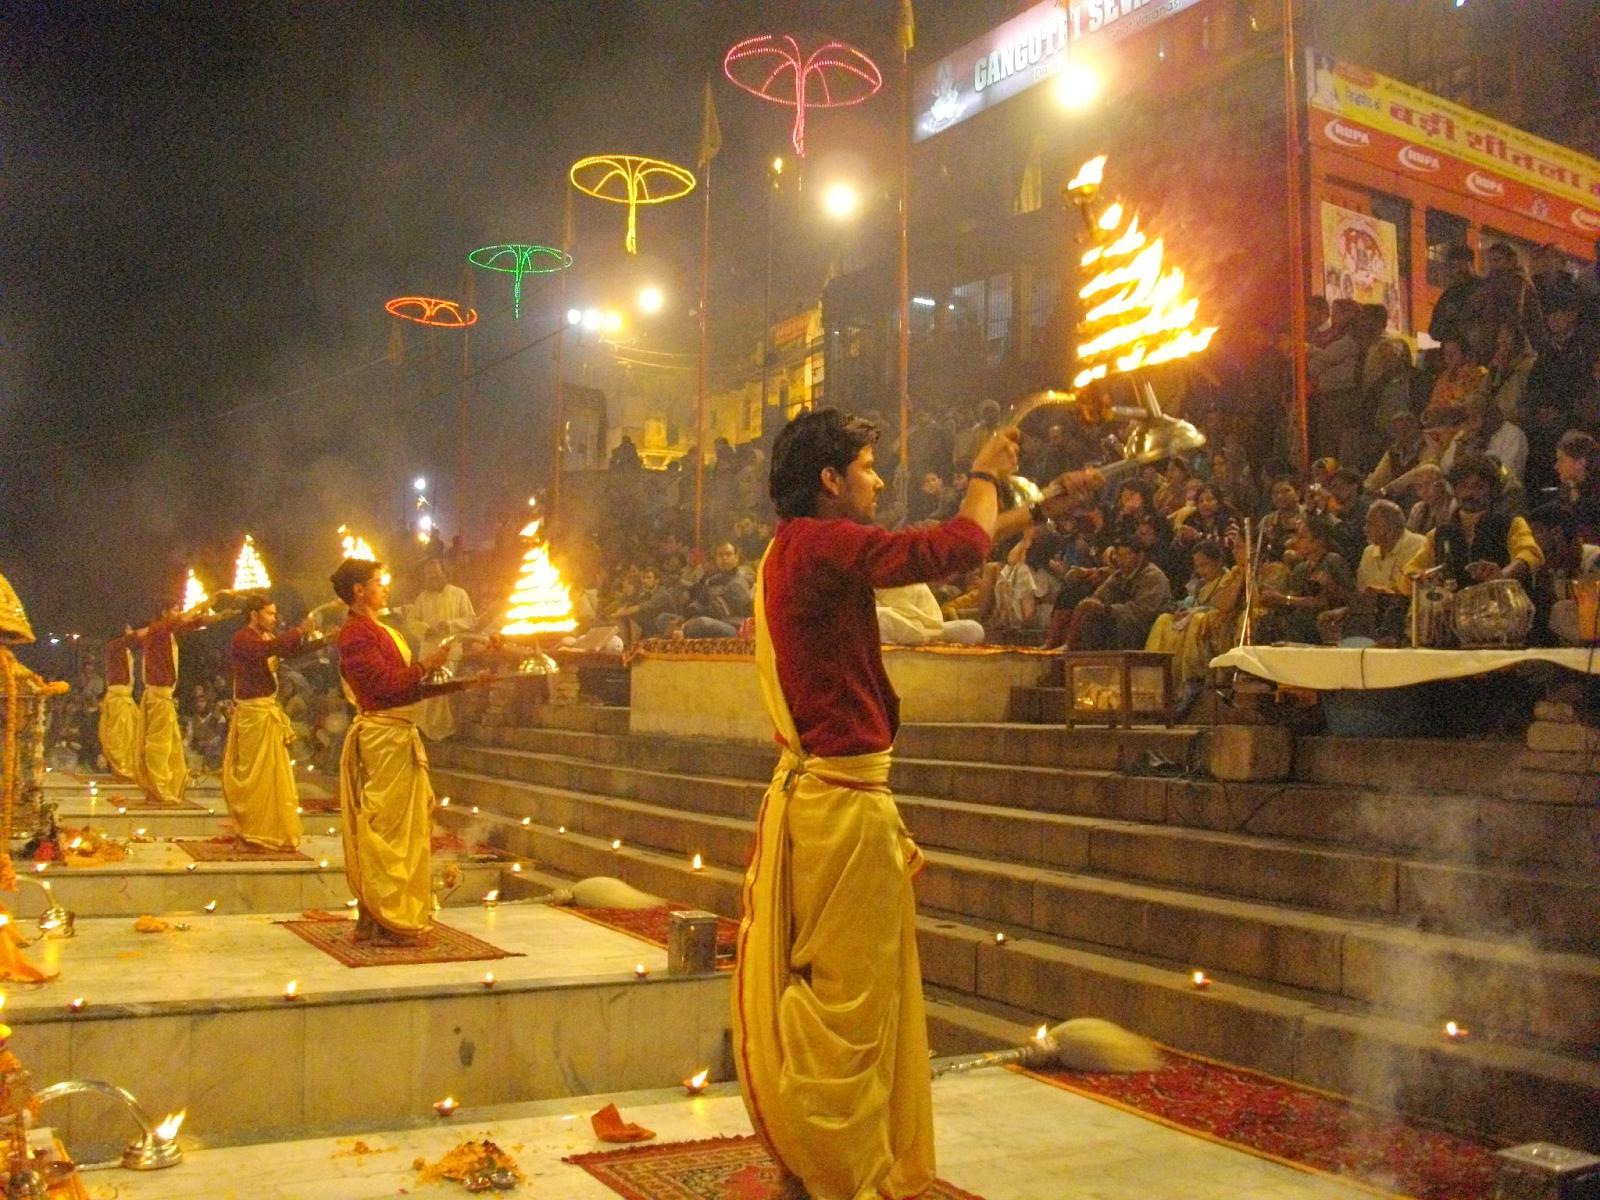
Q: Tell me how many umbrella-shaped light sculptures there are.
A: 4